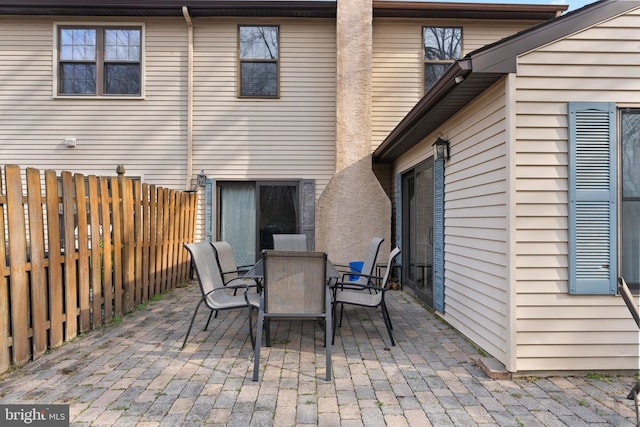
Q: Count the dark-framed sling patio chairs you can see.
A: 6